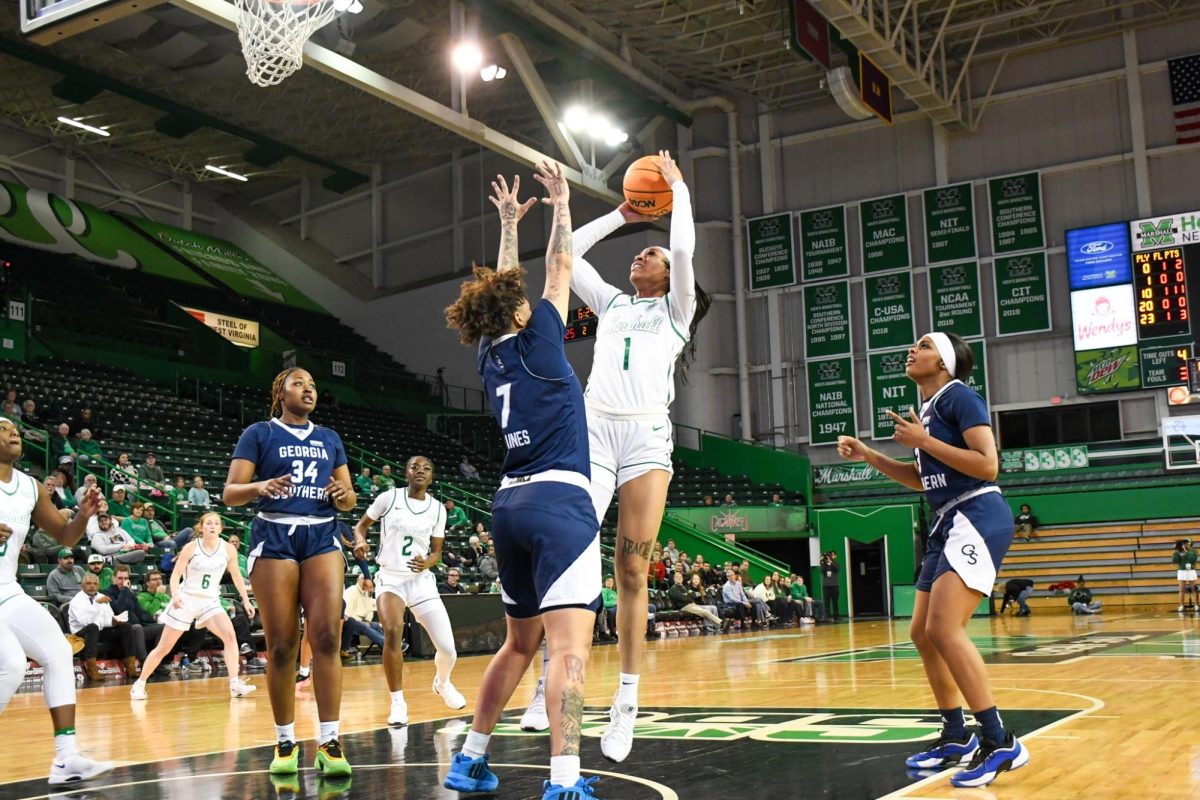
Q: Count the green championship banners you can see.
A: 12